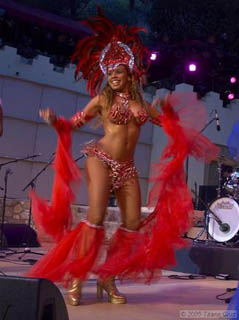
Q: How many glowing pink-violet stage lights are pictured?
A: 4